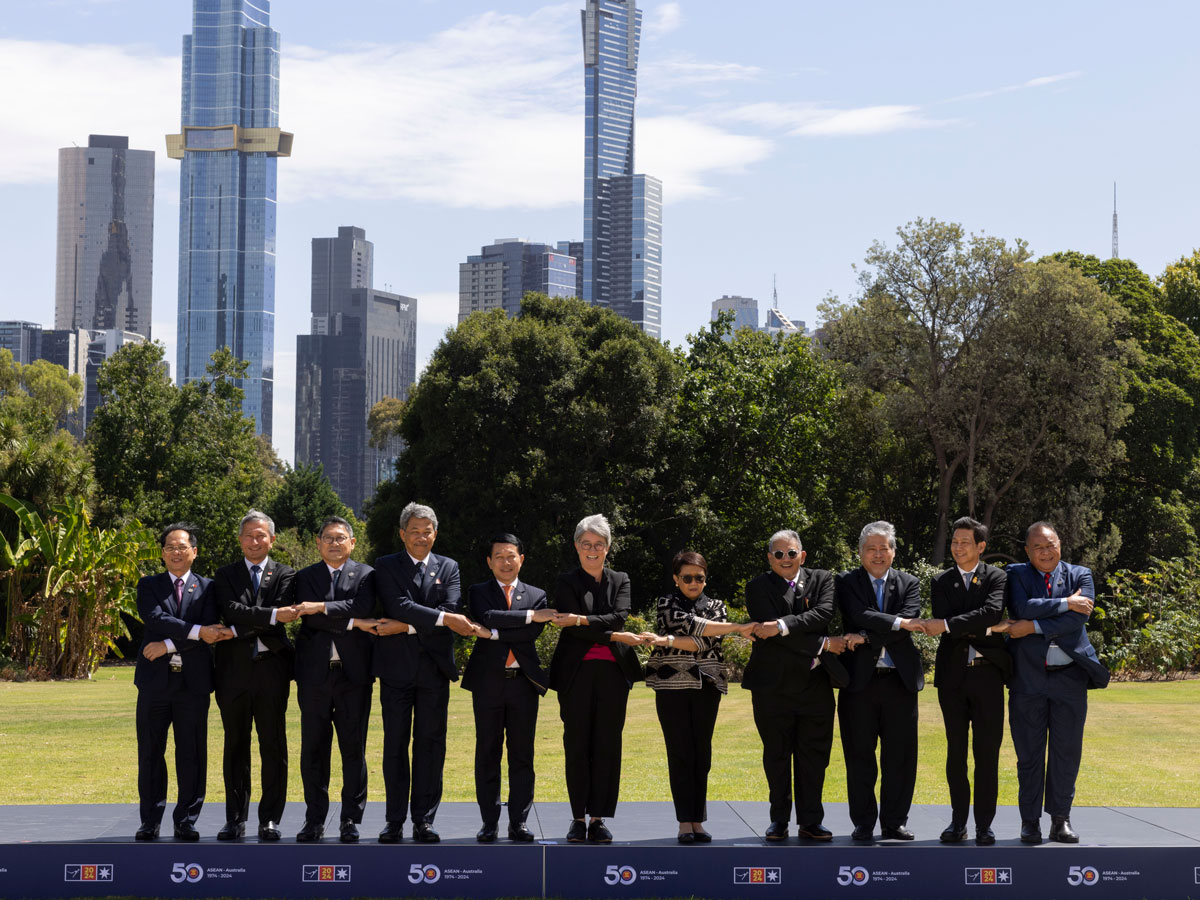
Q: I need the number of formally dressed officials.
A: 11